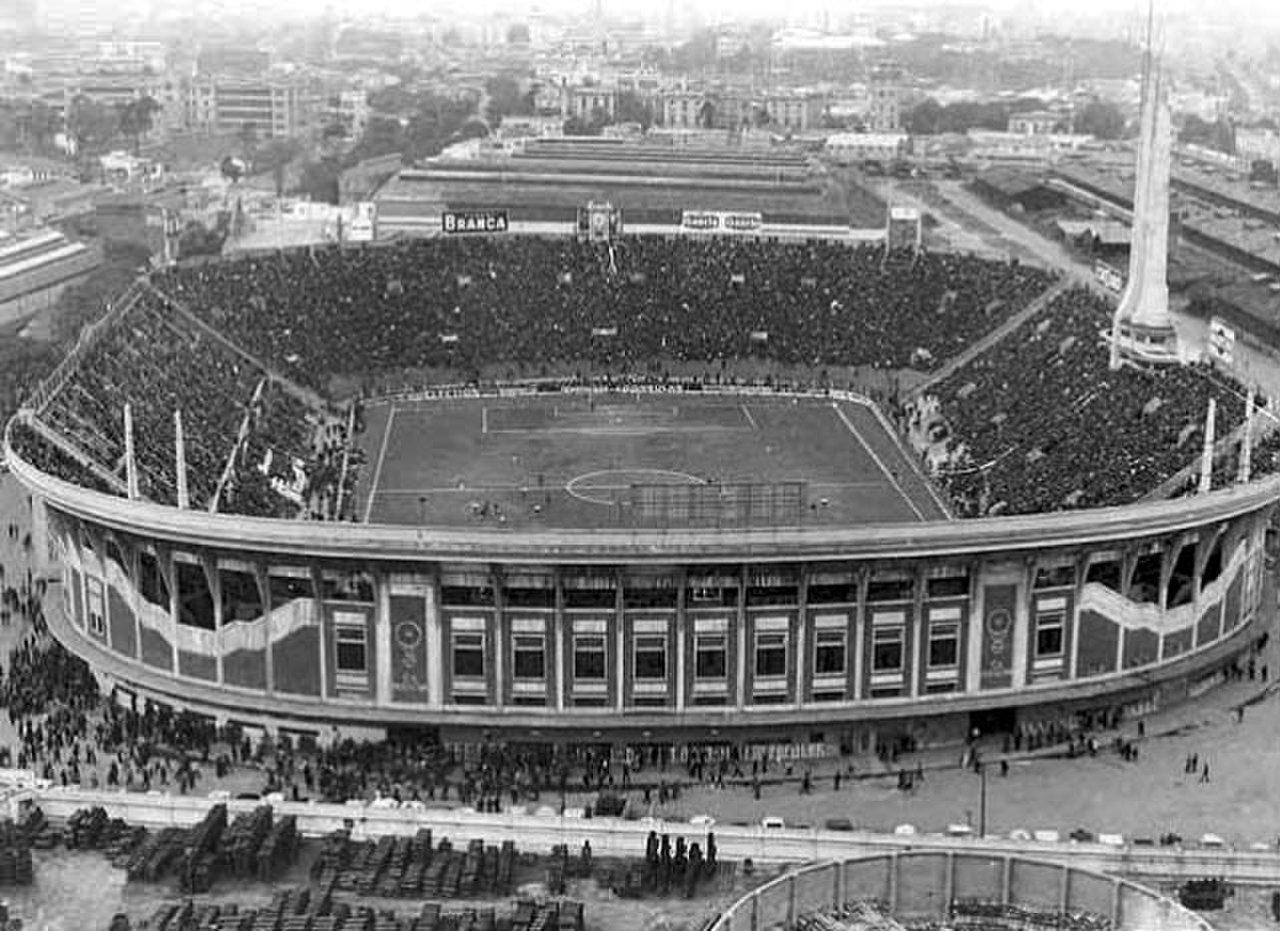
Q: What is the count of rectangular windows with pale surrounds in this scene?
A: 11